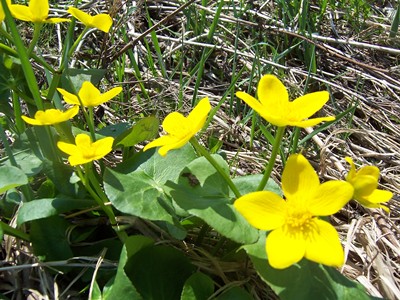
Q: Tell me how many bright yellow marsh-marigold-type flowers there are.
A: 9